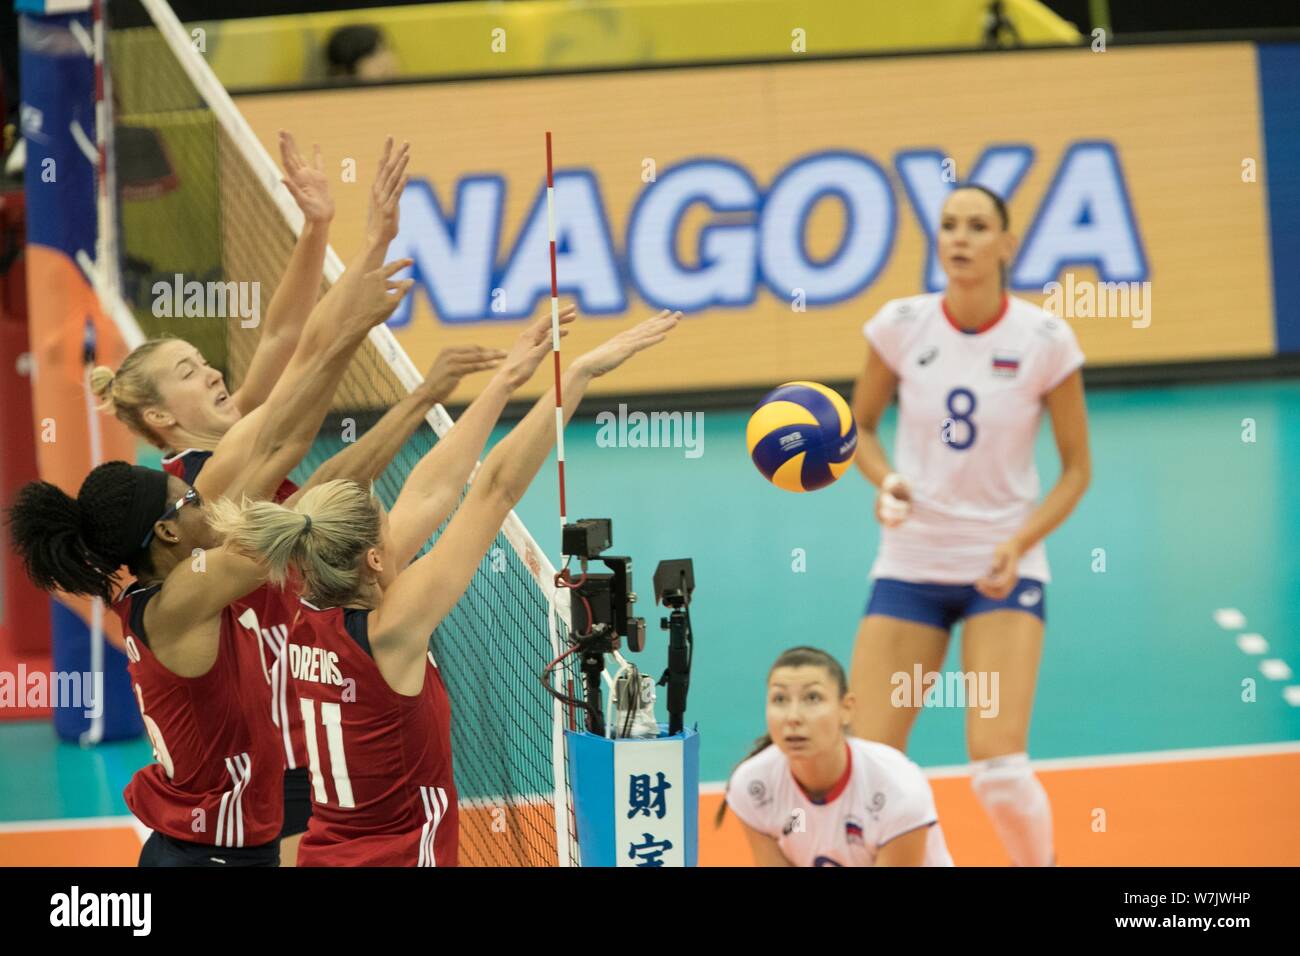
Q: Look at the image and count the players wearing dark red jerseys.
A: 3